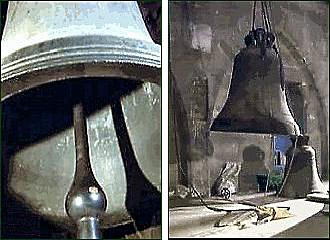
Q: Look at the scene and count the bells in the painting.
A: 3